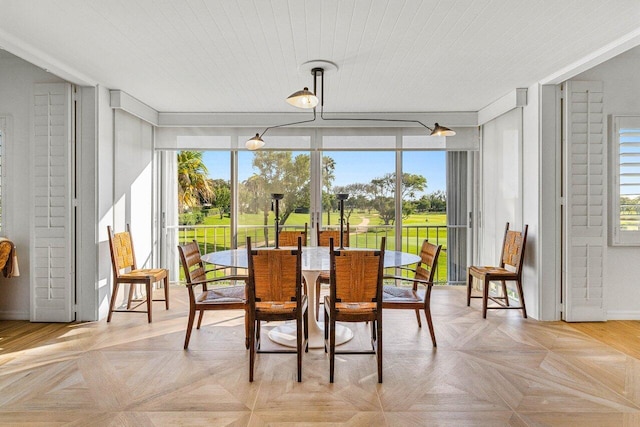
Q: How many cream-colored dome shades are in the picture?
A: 3